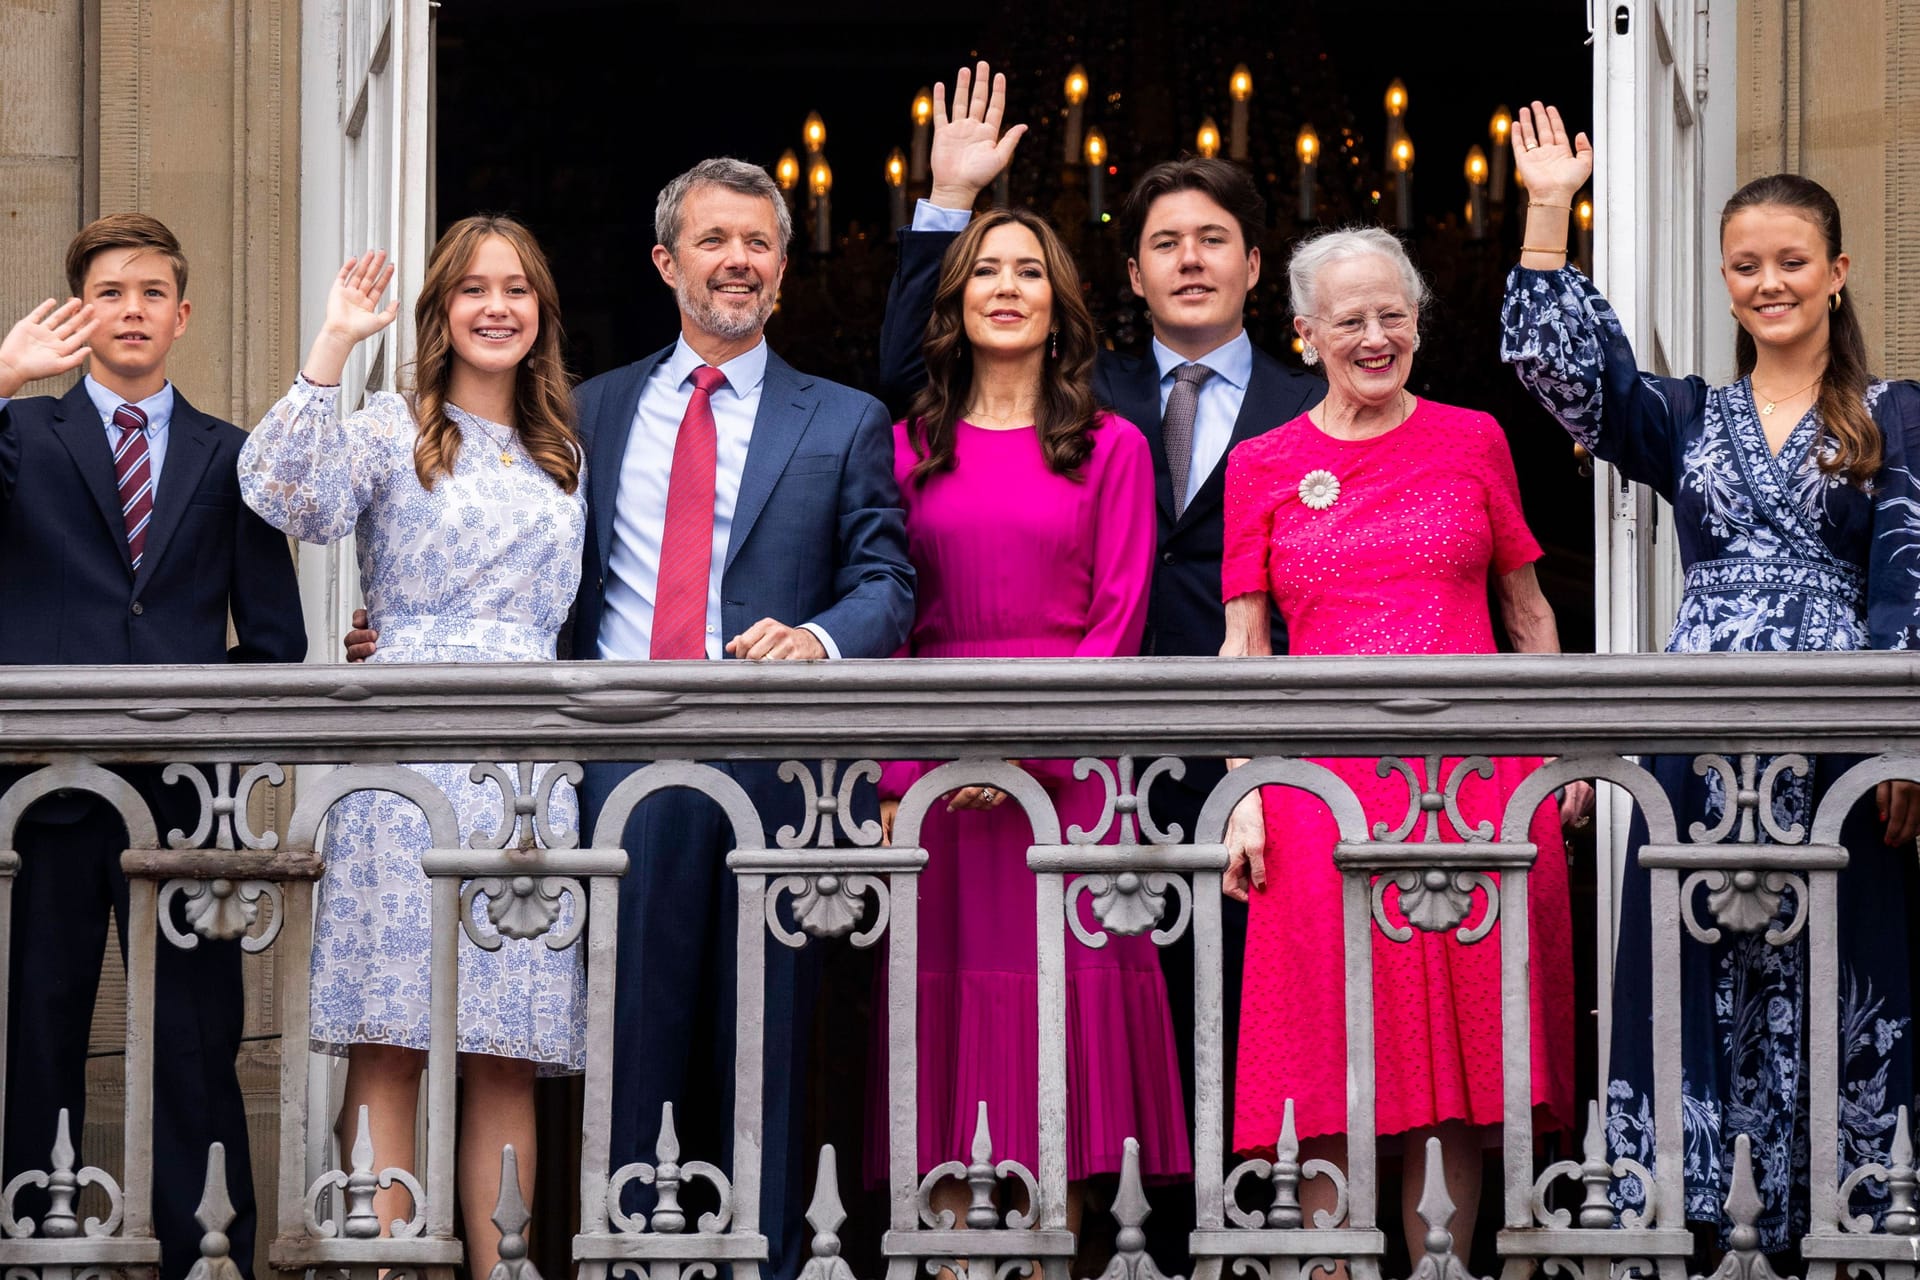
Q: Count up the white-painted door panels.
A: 2